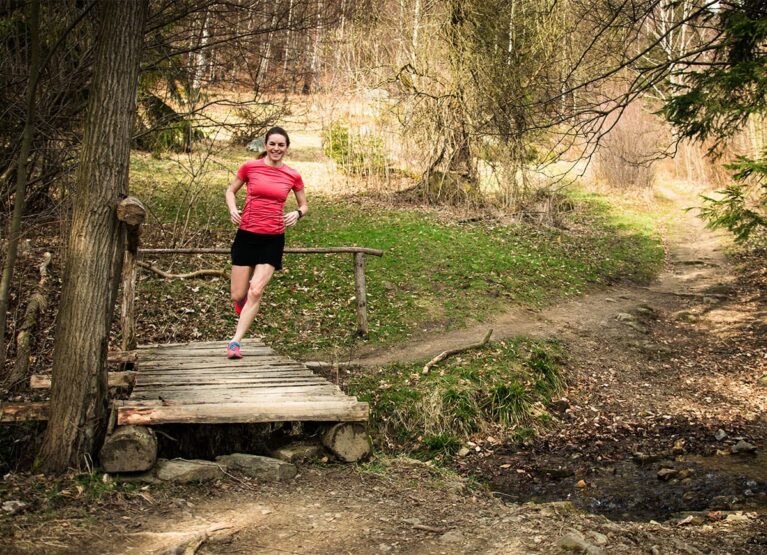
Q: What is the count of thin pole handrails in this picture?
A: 1